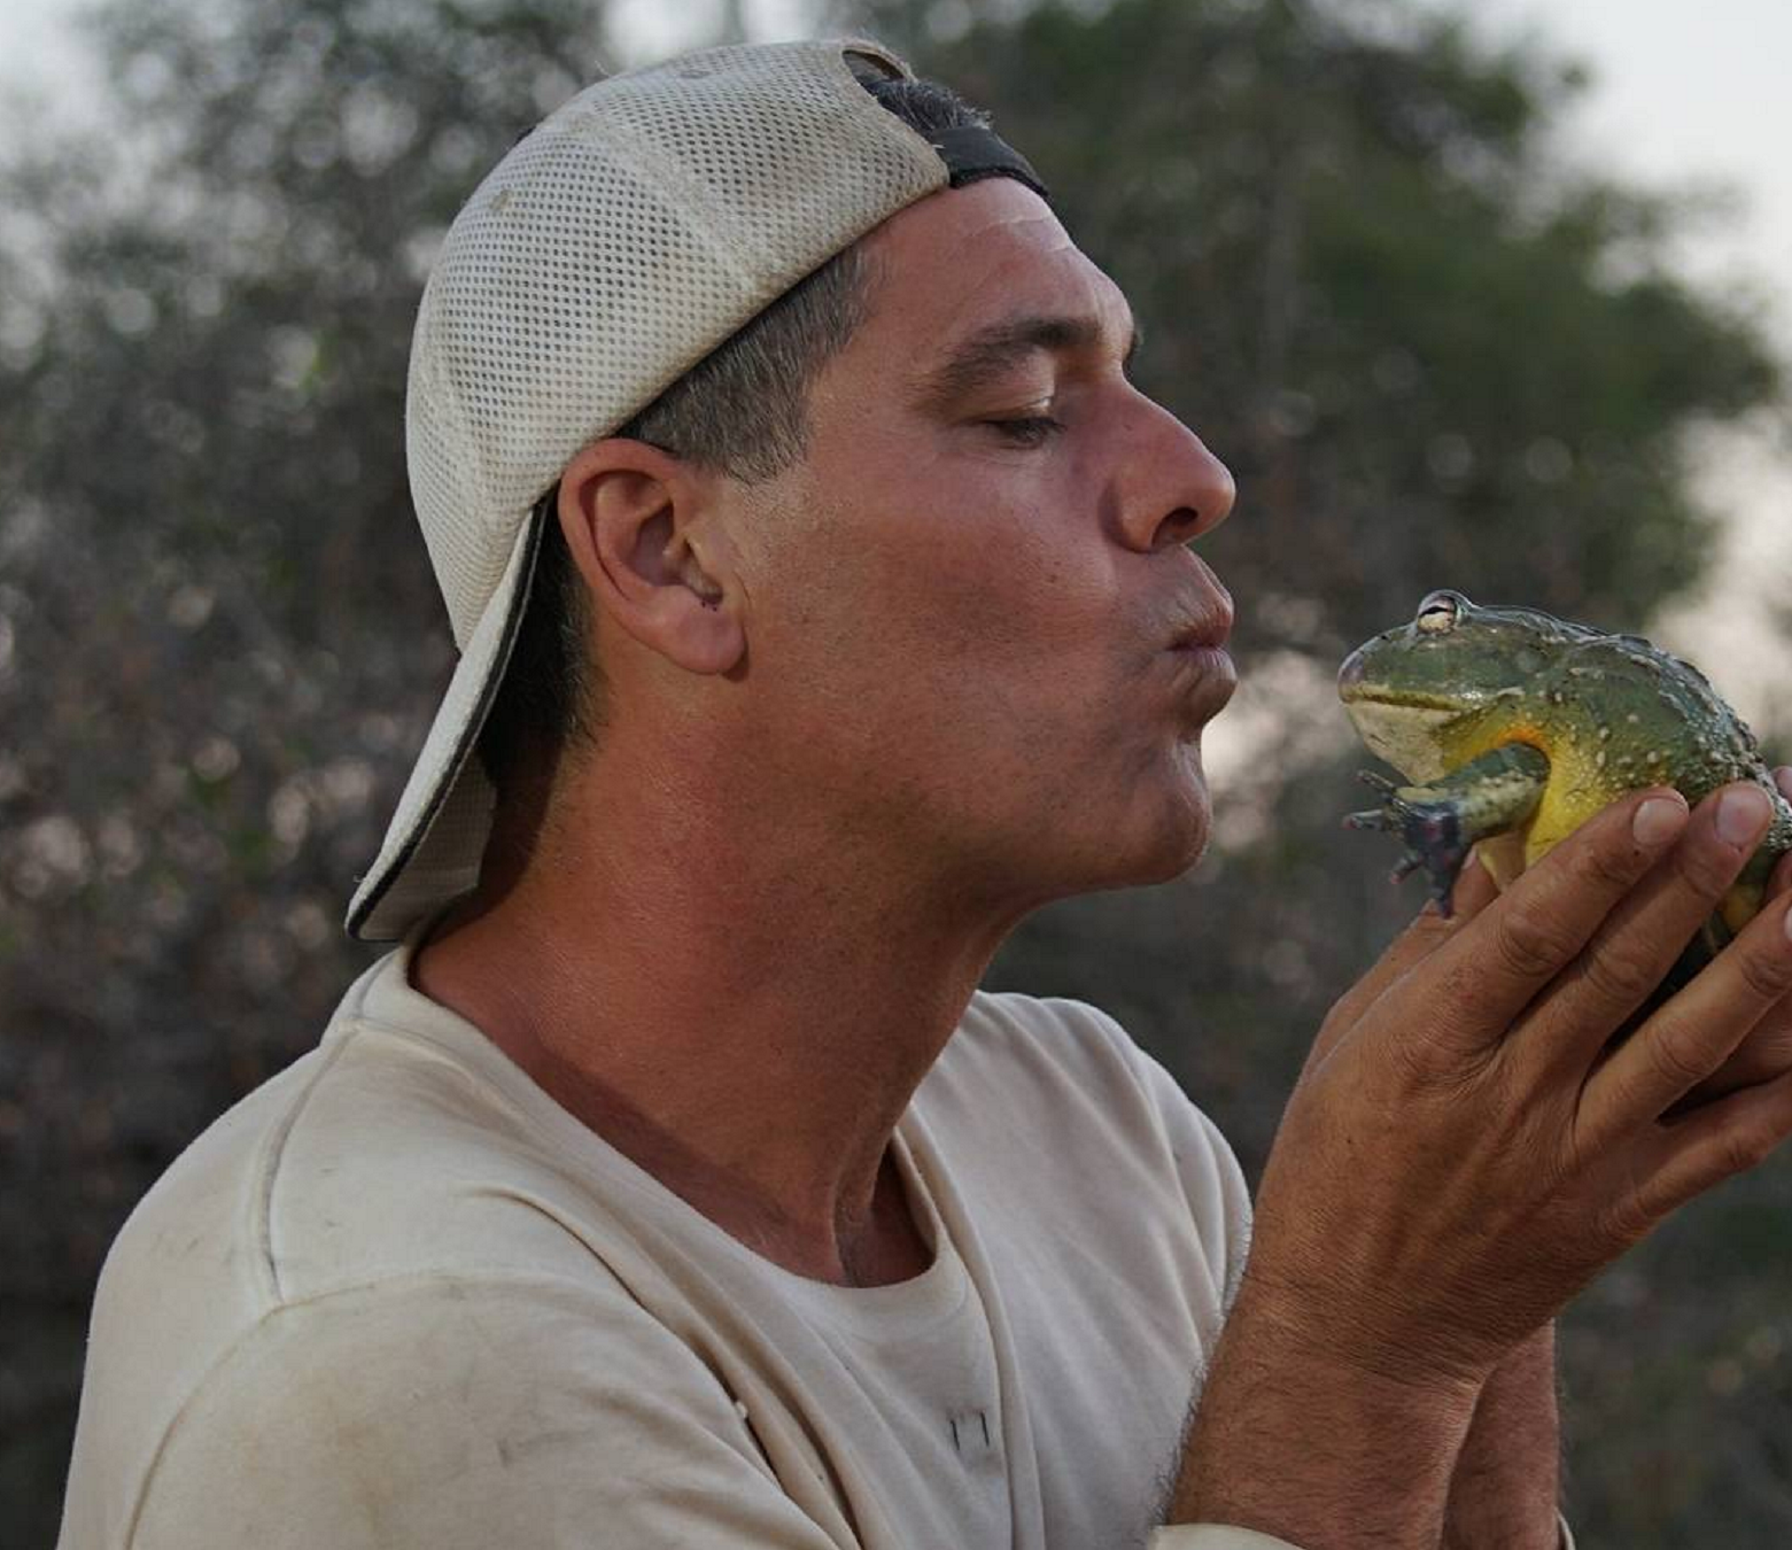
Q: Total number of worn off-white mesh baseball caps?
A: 1